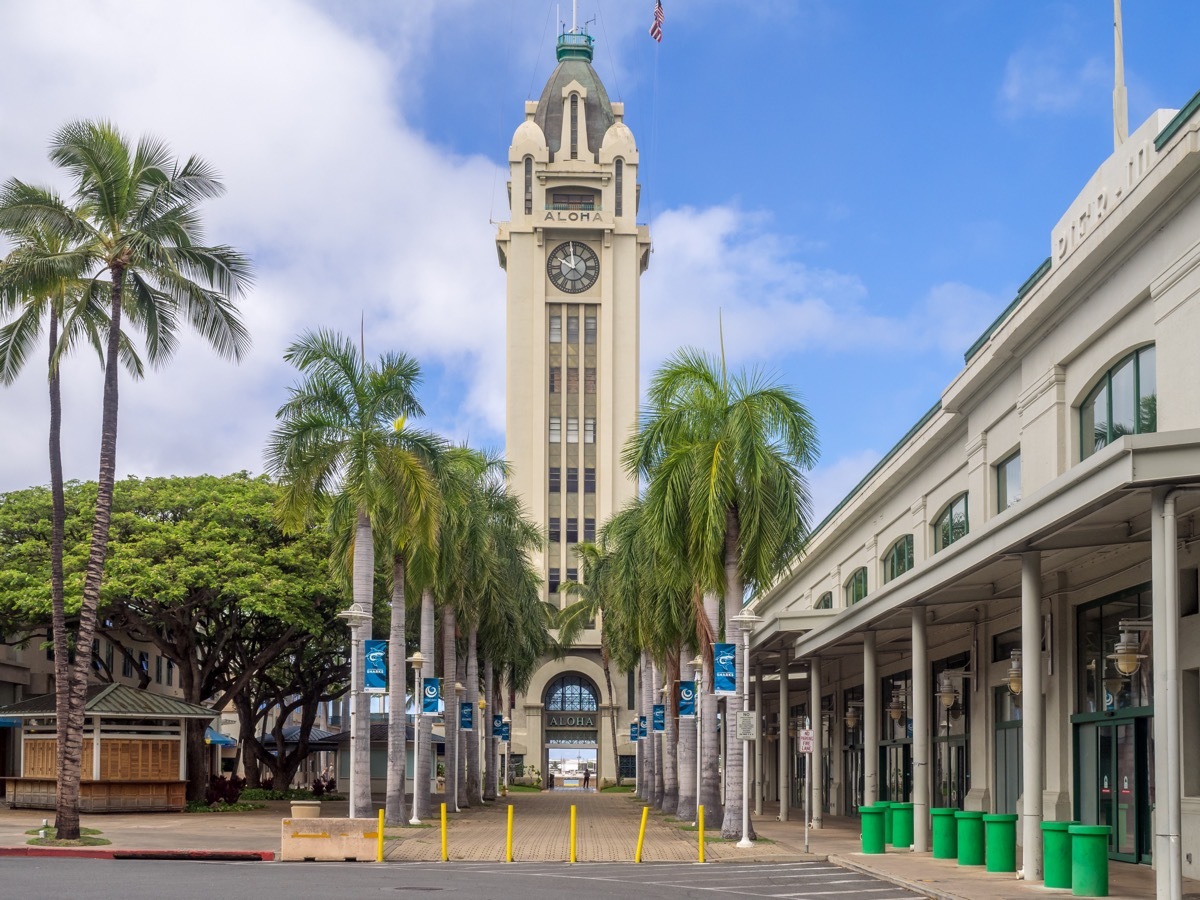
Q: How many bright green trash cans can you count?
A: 8